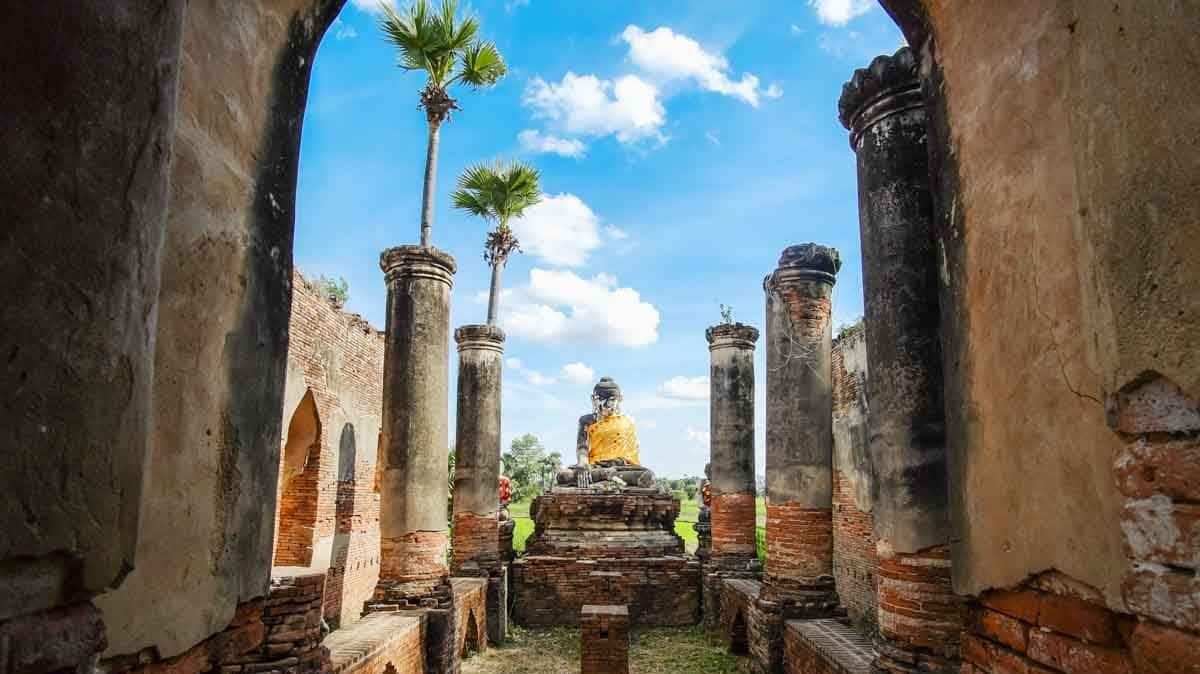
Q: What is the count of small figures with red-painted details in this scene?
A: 2